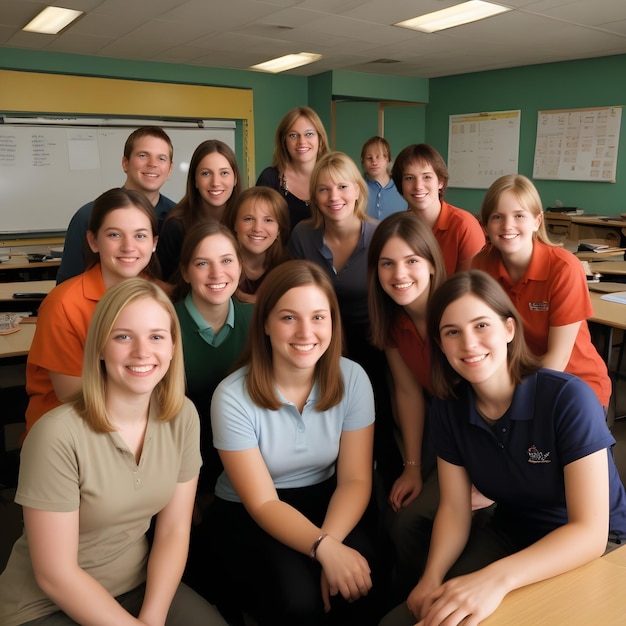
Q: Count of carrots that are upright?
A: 0